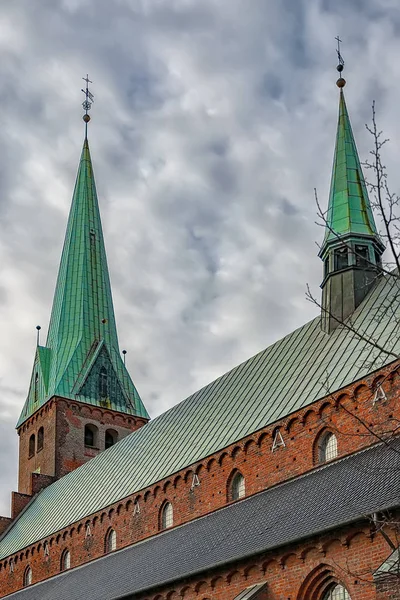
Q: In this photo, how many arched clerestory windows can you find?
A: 6